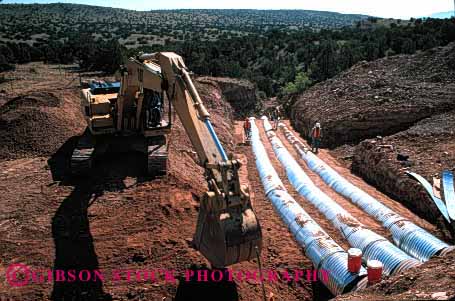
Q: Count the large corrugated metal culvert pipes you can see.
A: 3